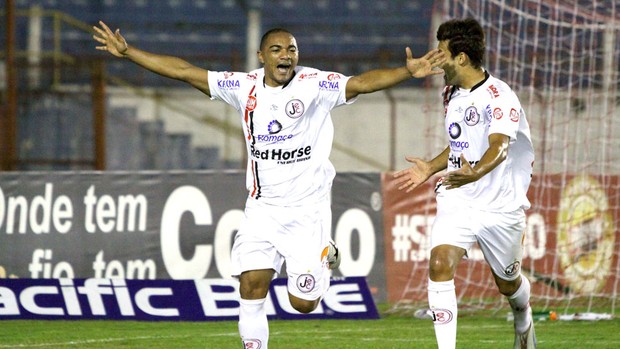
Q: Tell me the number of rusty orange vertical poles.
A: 2